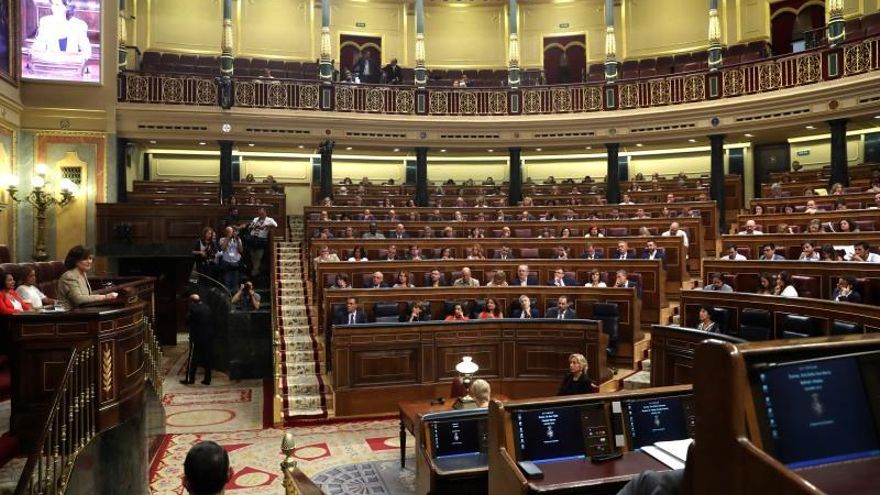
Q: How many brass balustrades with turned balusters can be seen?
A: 2